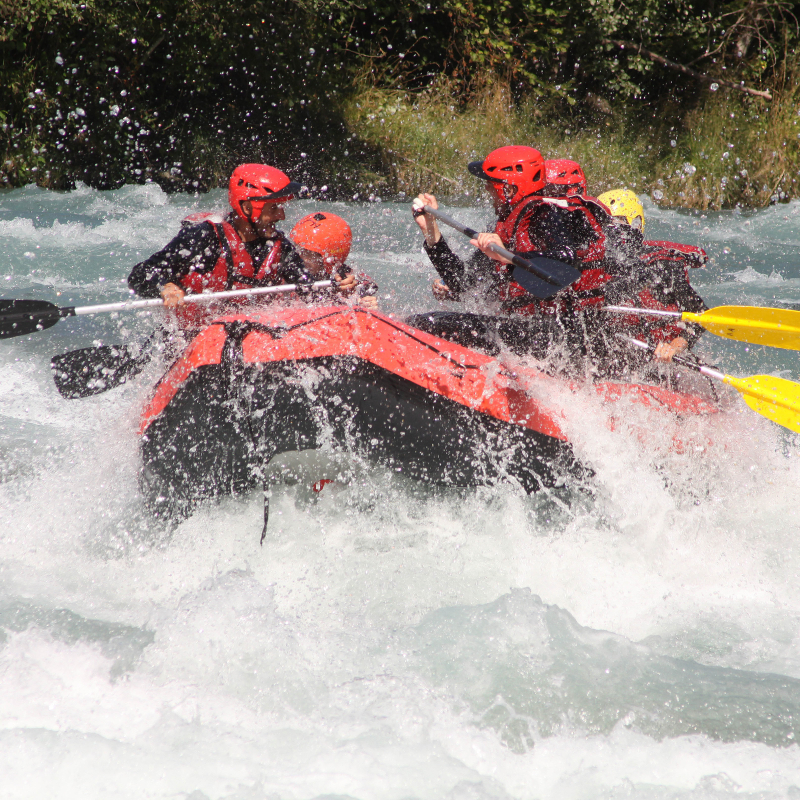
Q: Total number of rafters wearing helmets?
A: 5